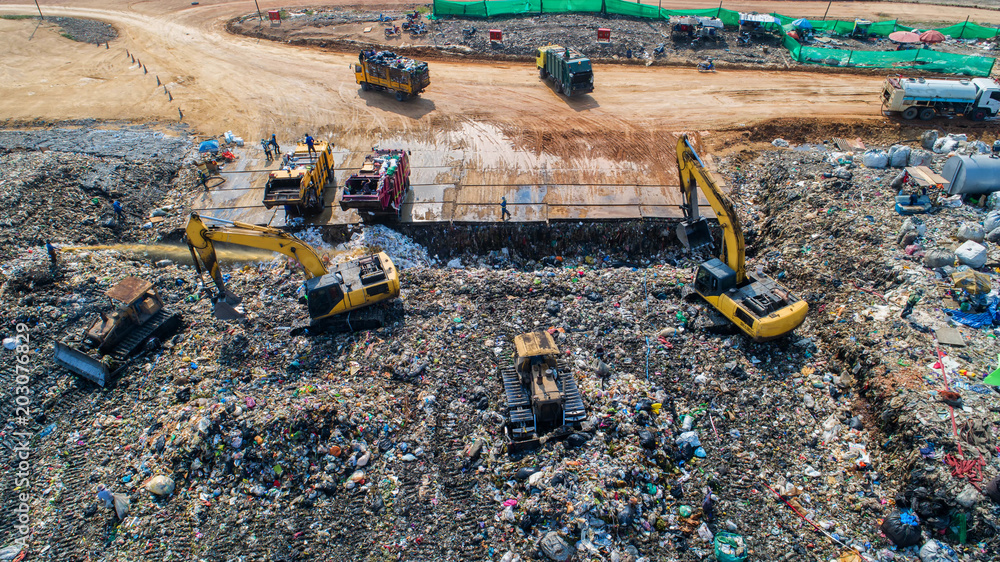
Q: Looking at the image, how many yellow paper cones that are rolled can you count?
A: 0